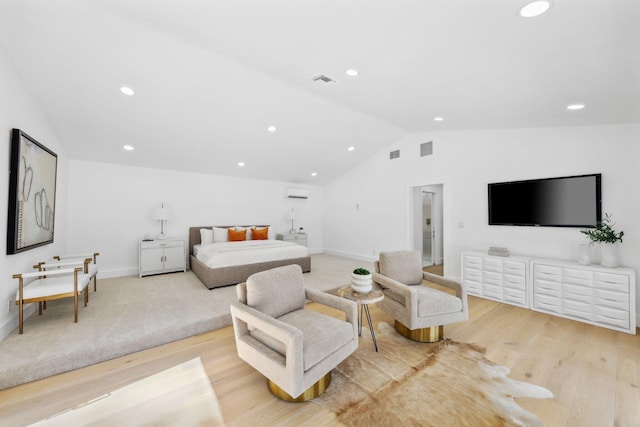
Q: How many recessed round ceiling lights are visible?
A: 10